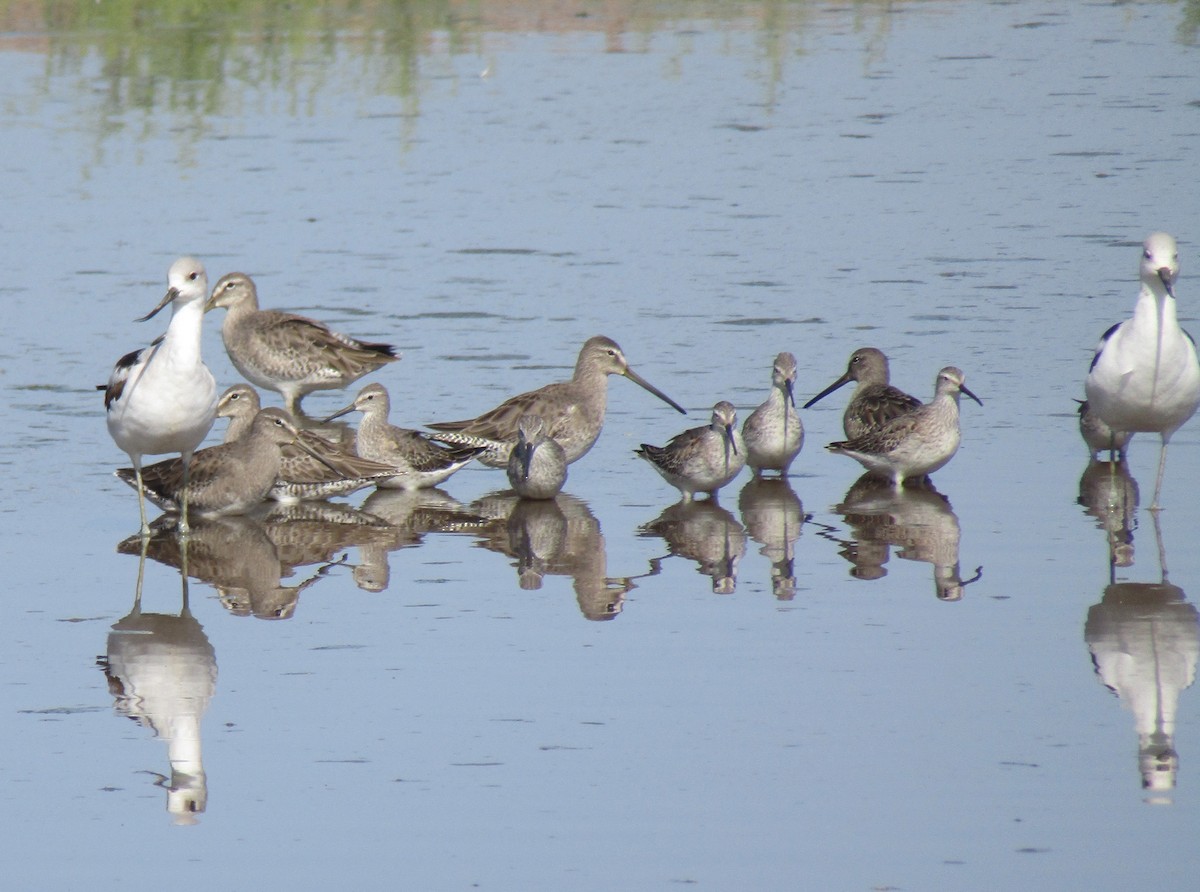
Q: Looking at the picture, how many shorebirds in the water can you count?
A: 13